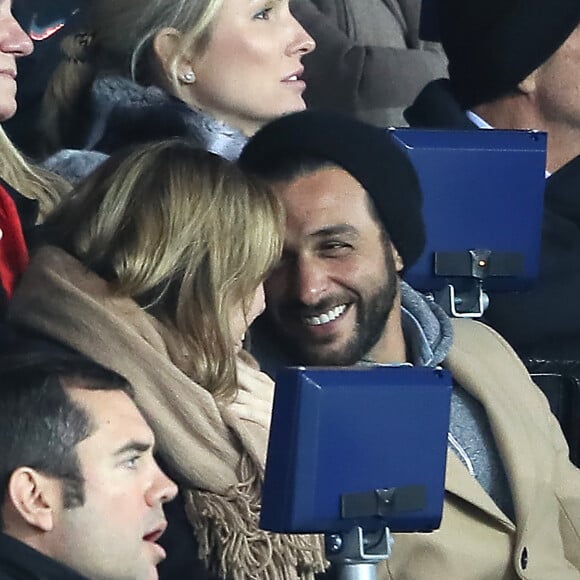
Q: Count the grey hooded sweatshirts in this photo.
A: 1